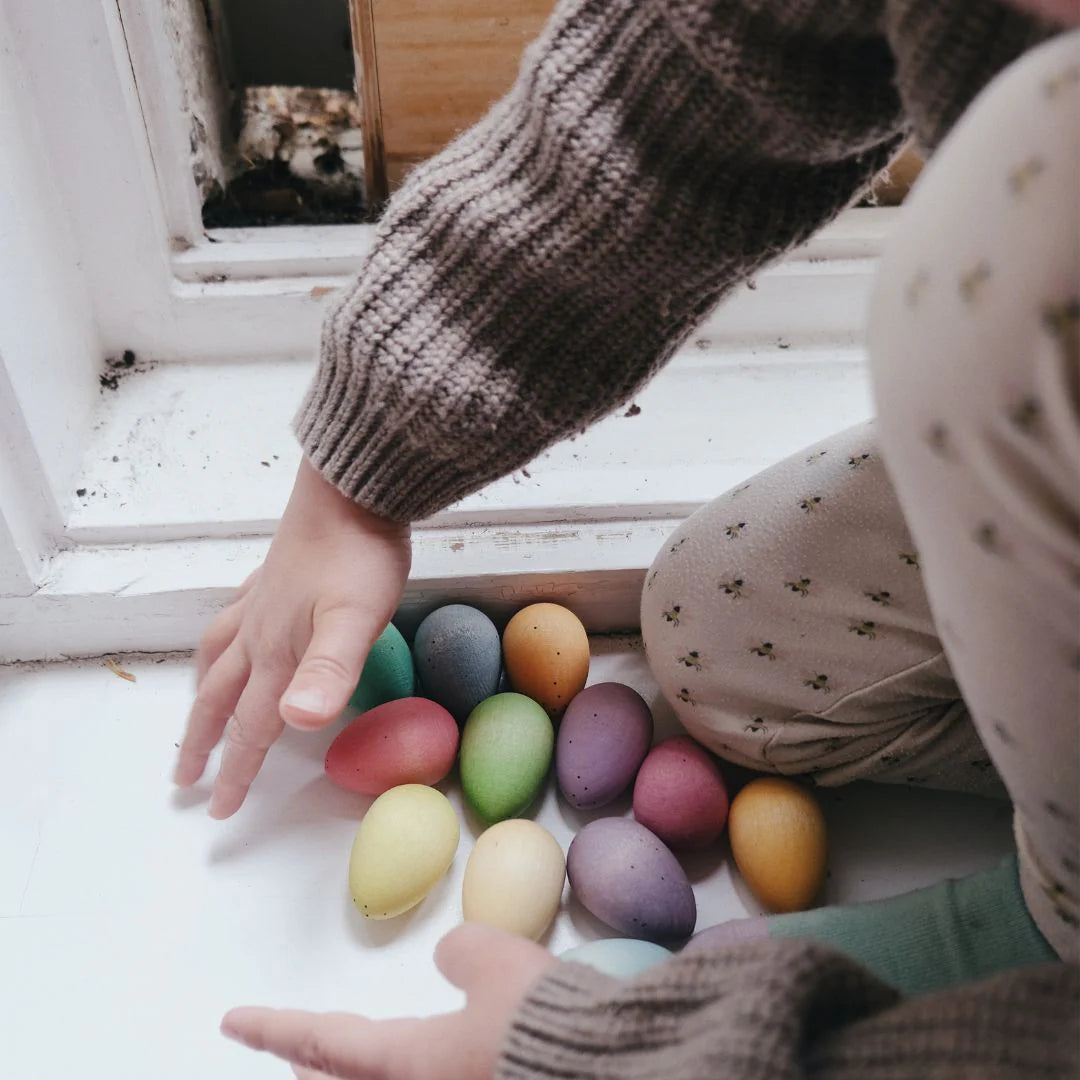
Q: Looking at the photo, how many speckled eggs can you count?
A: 8